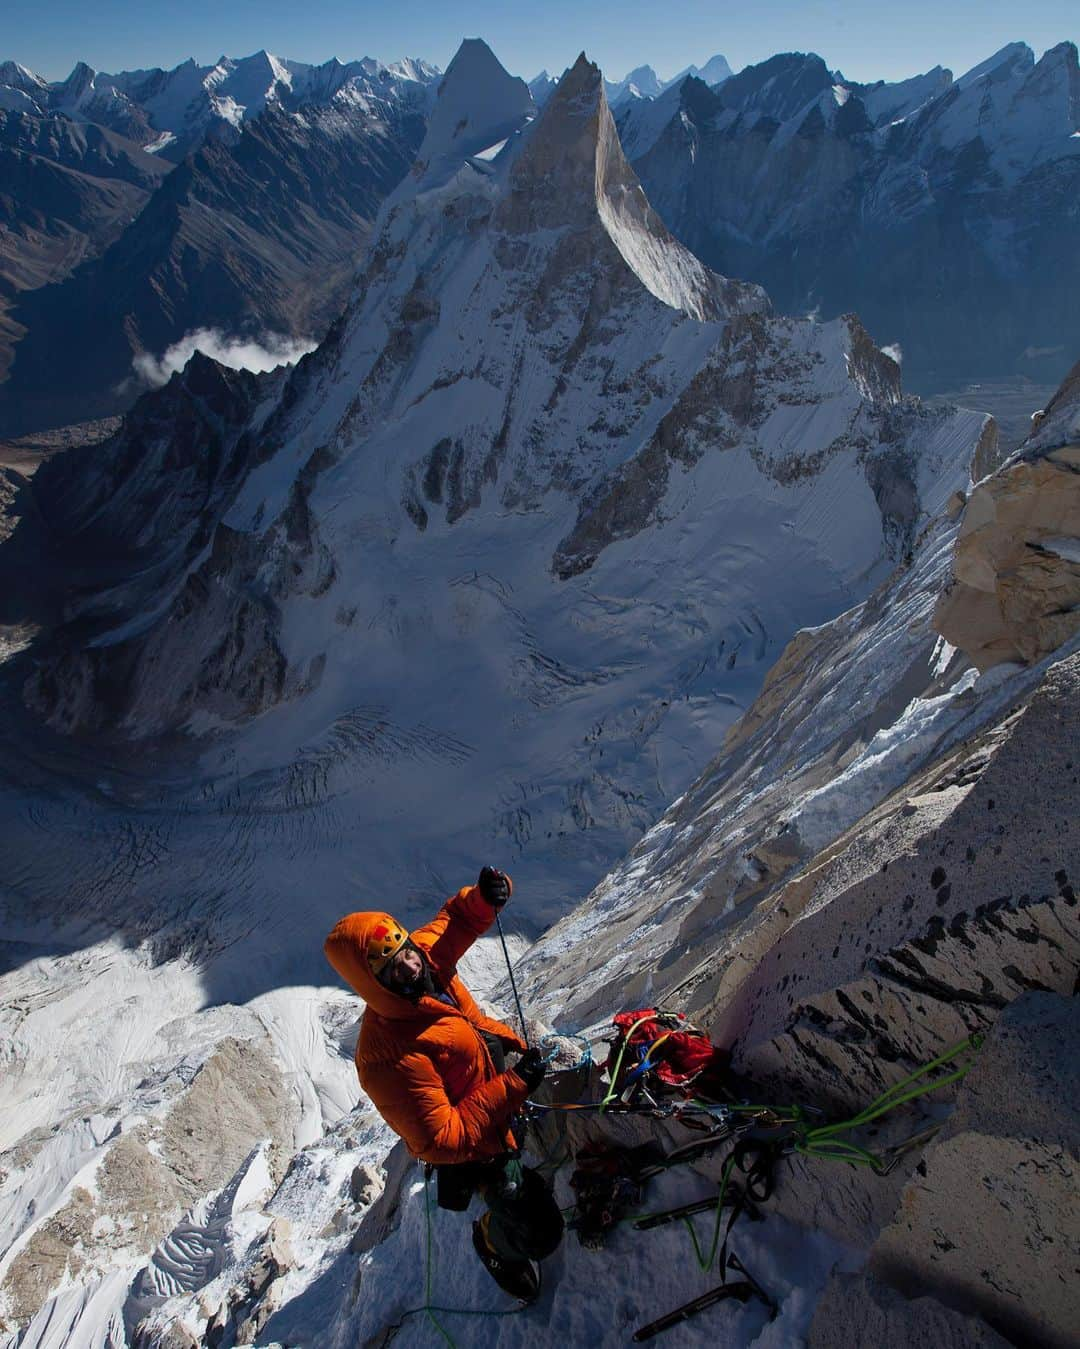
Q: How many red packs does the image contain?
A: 1